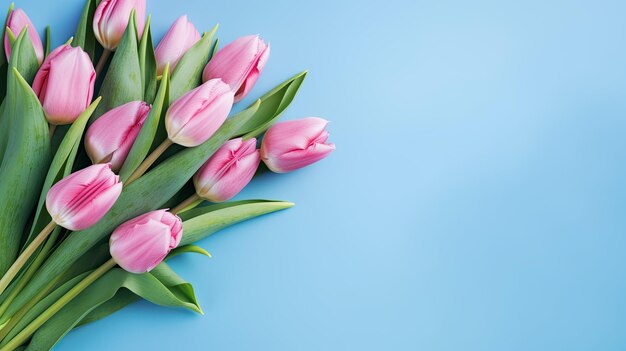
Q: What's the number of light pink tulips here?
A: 11